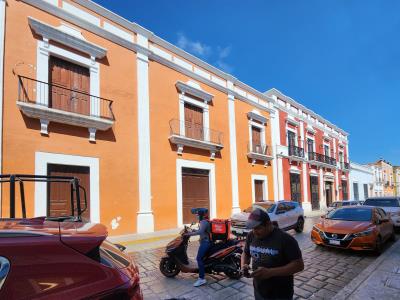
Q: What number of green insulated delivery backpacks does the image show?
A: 0